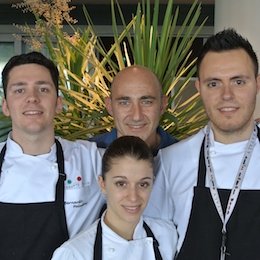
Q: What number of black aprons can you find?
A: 3